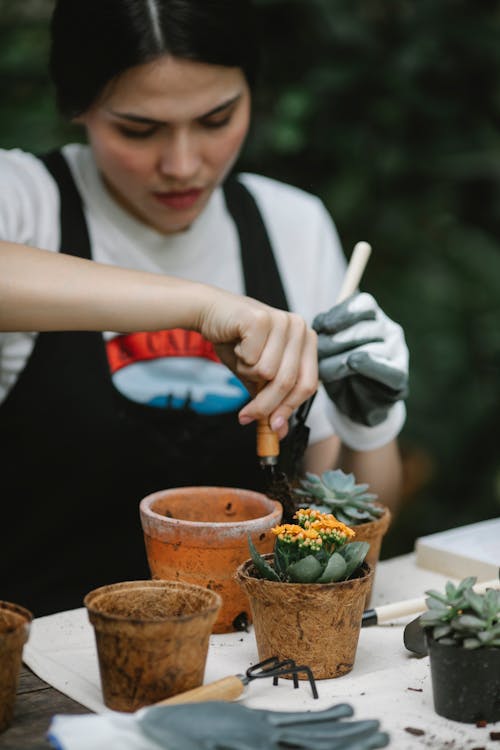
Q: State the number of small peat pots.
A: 4